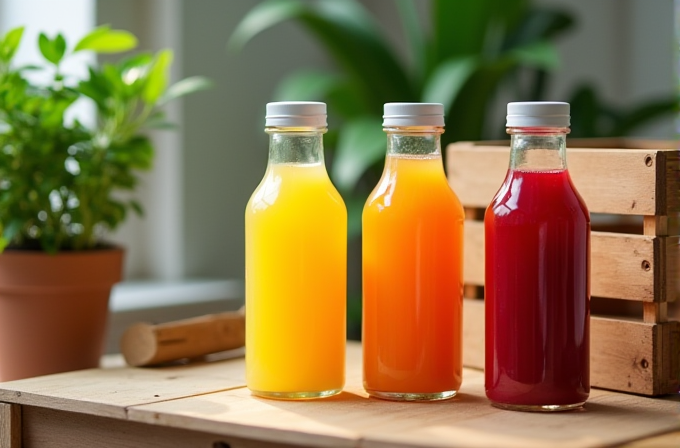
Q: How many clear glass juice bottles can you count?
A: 3